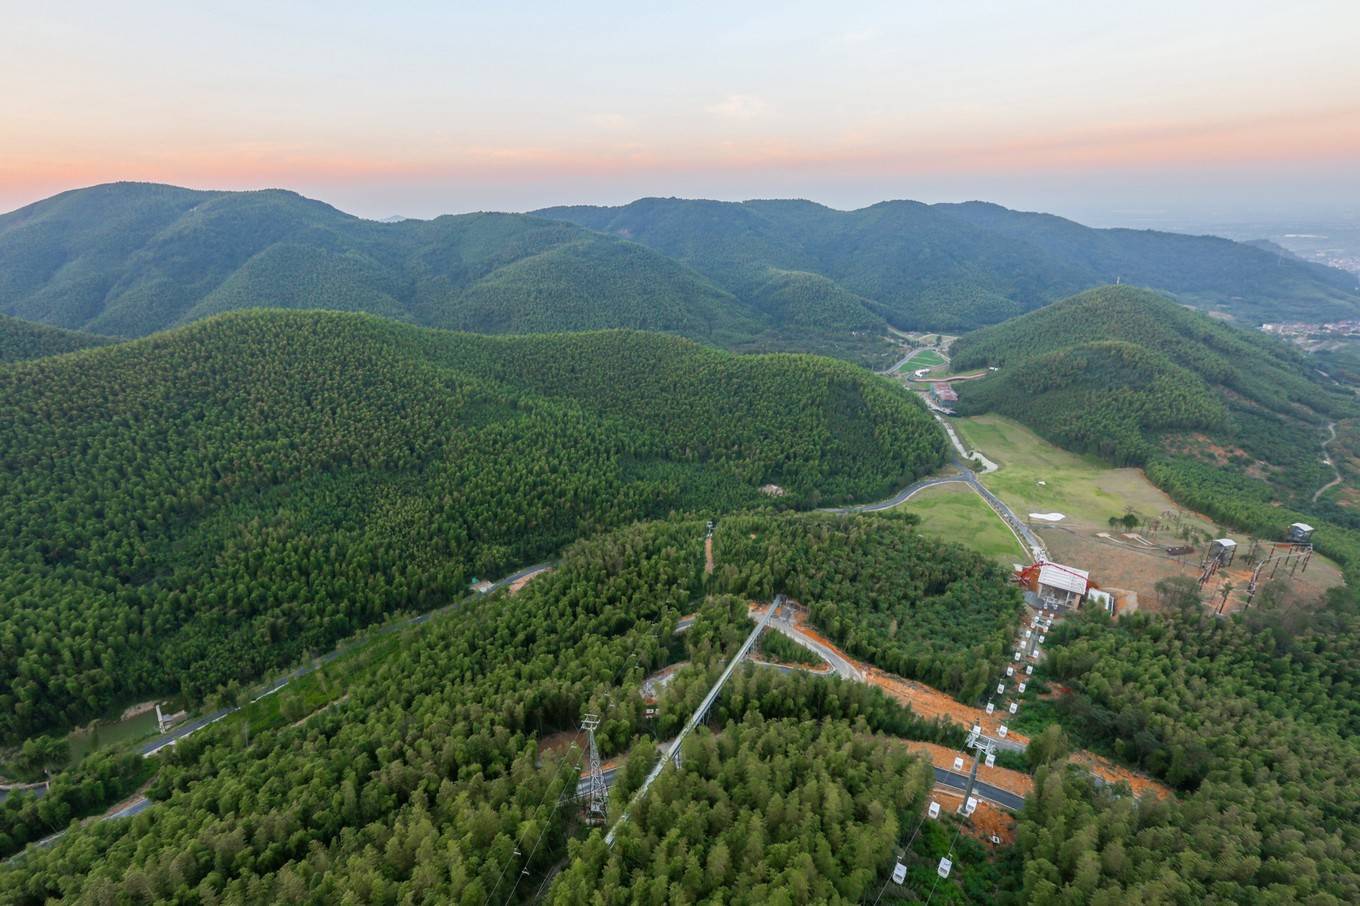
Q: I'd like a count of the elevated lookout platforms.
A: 2